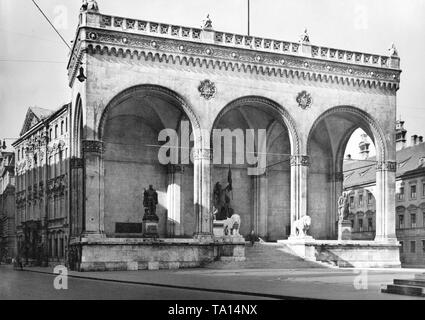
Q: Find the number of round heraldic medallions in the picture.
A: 2